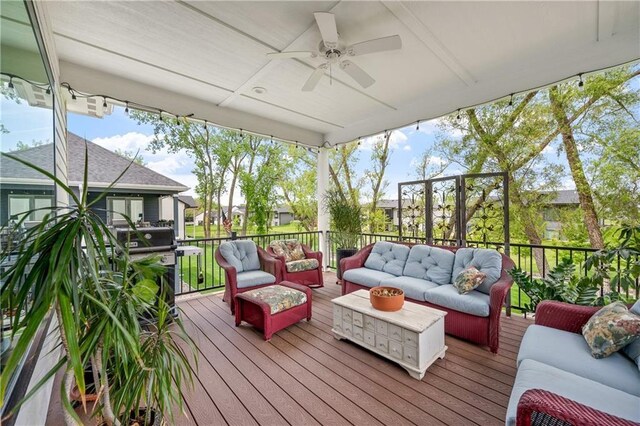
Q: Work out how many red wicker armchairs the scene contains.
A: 2